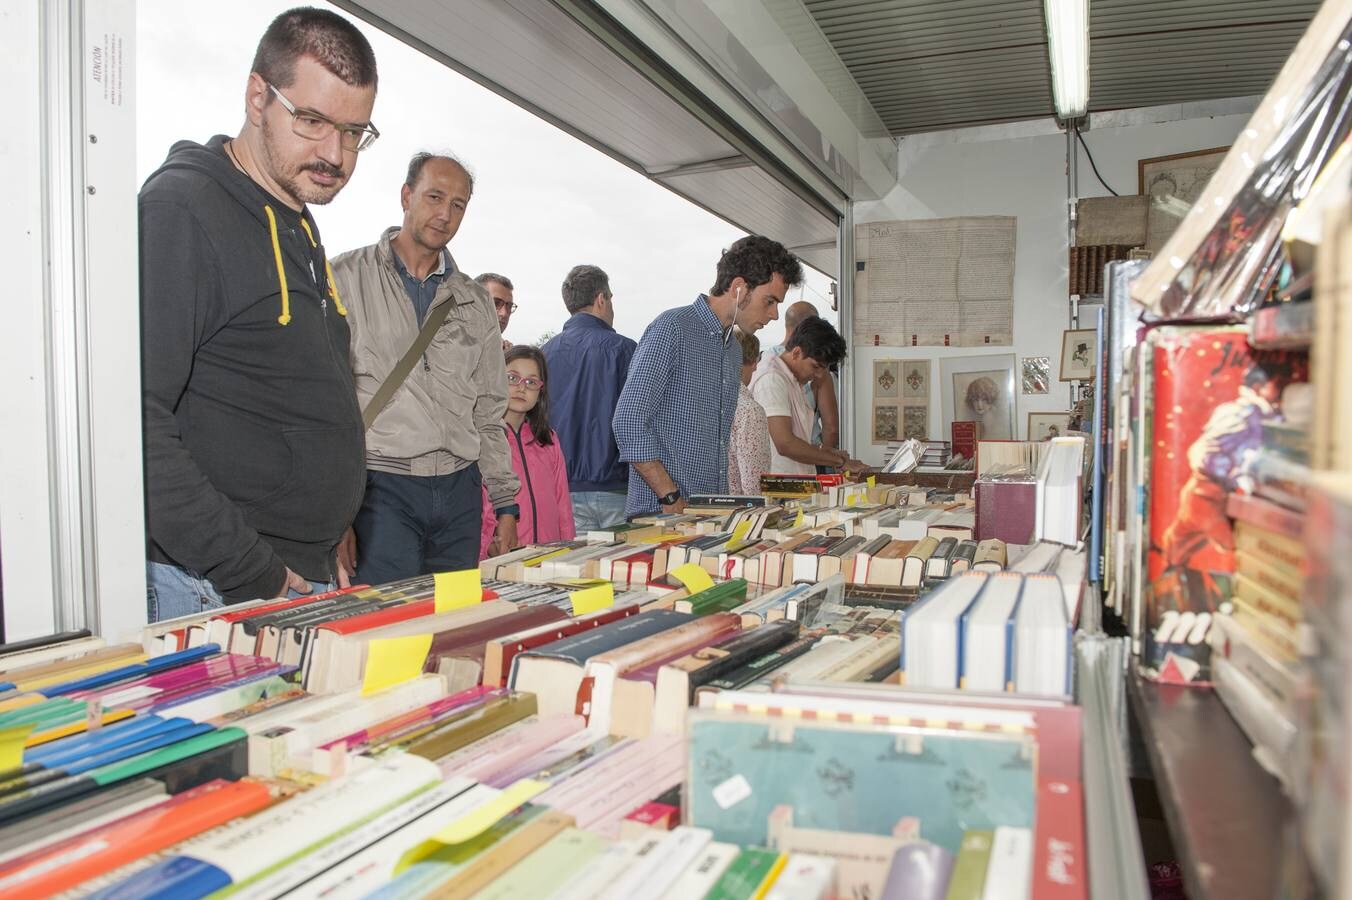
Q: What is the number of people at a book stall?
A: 9